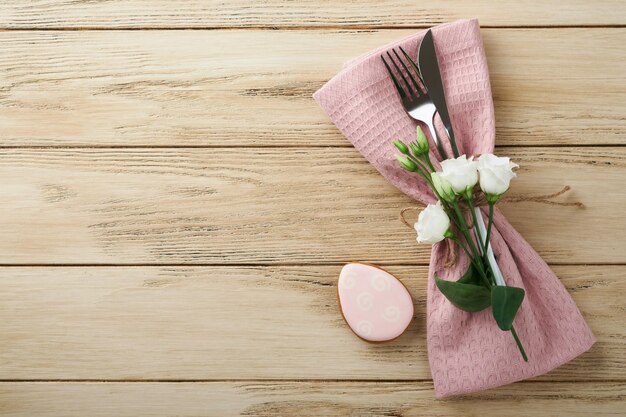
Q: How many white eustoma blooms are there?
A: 3